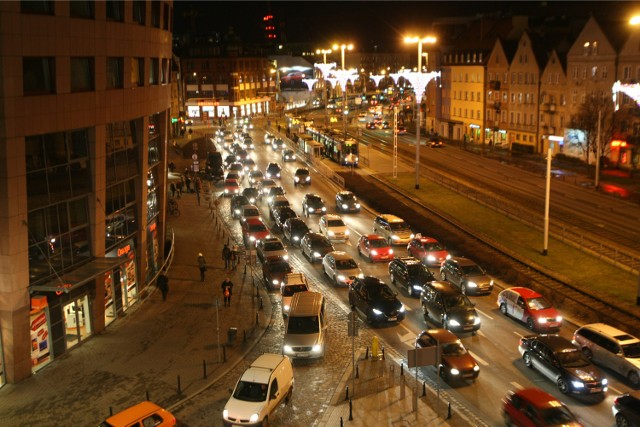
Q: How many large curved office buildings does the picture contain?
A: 1